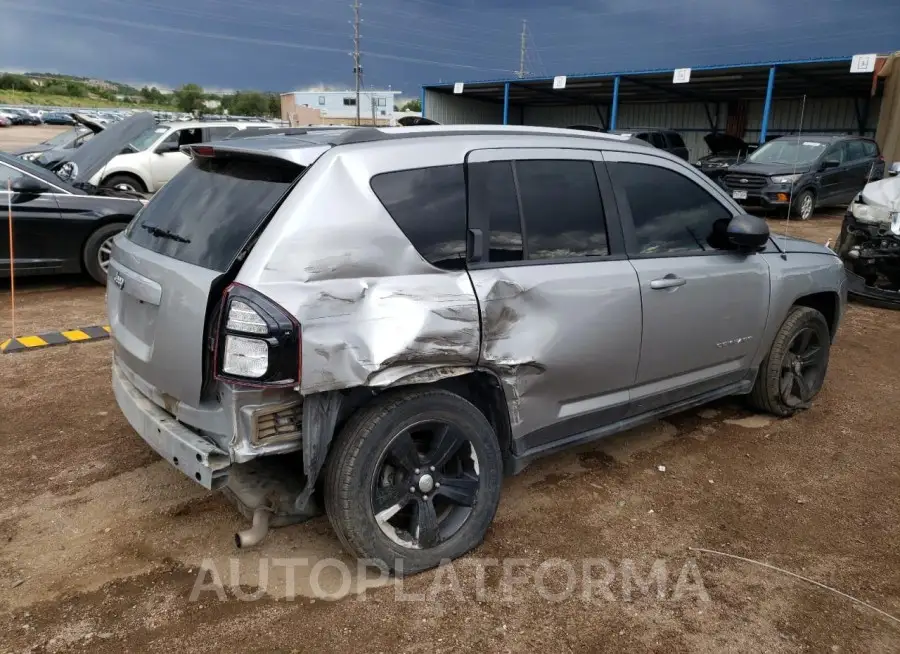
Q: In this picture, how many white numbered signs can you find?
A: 4